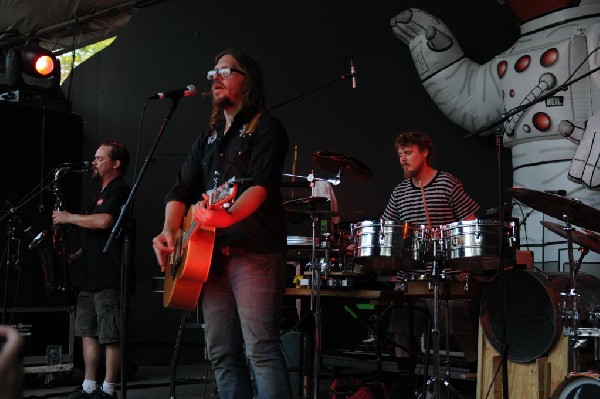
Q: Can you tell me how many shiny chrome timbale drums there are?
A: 2